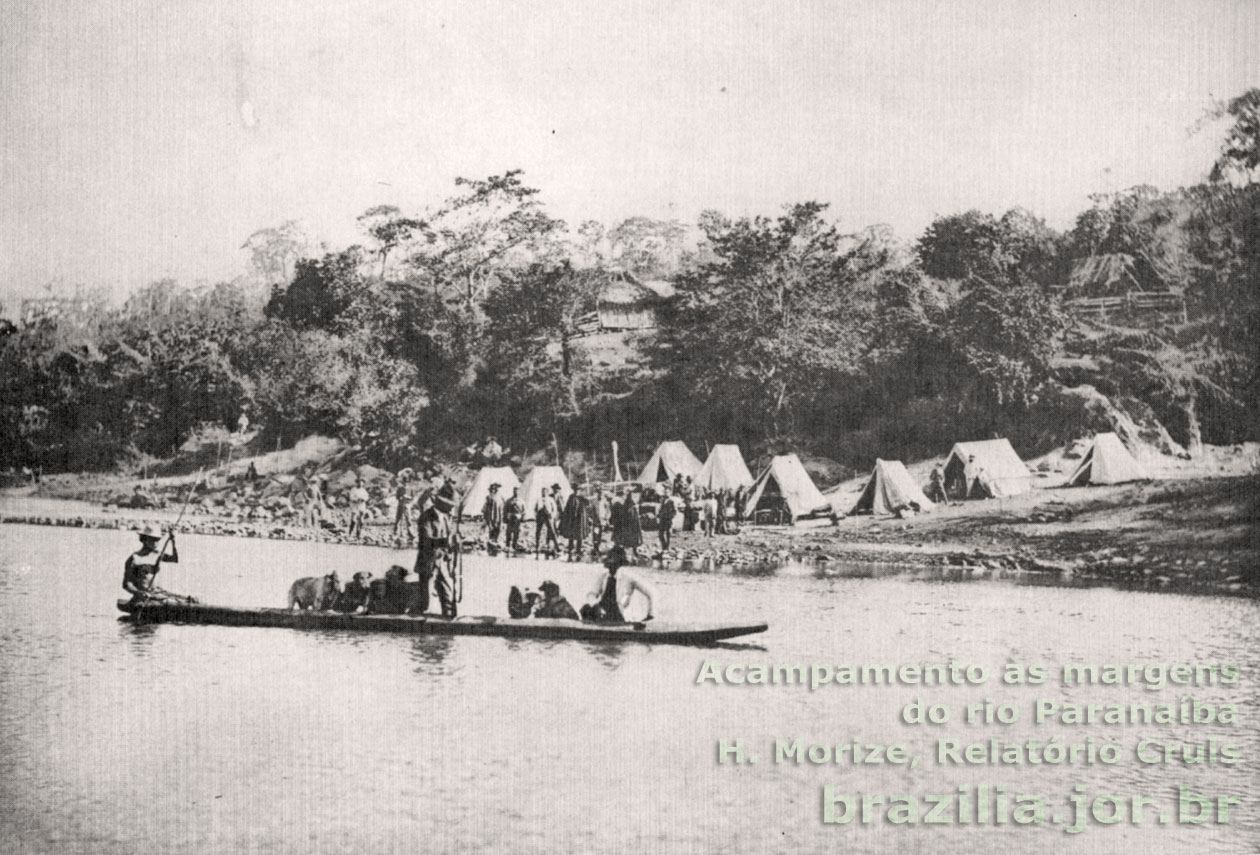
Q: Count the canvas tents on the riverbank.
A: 8